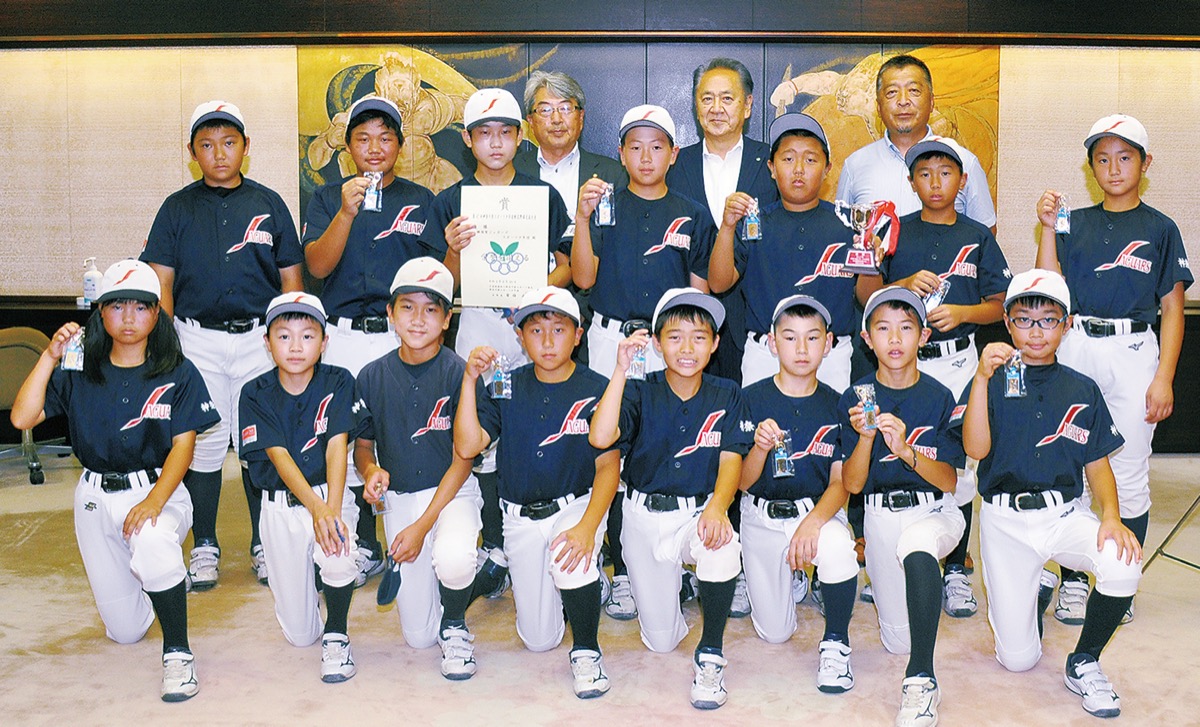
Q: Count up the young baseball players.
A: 15